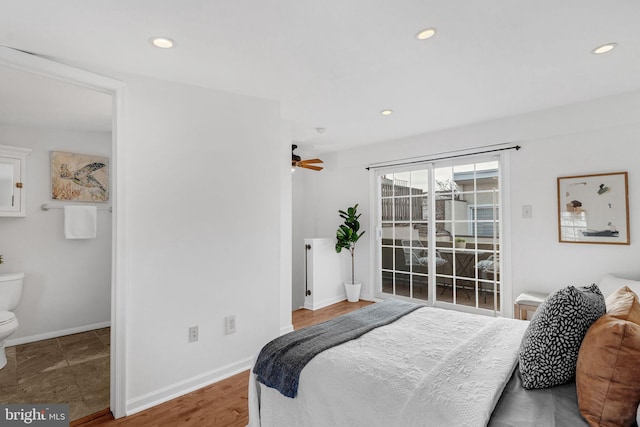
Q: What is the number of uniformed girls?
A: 0